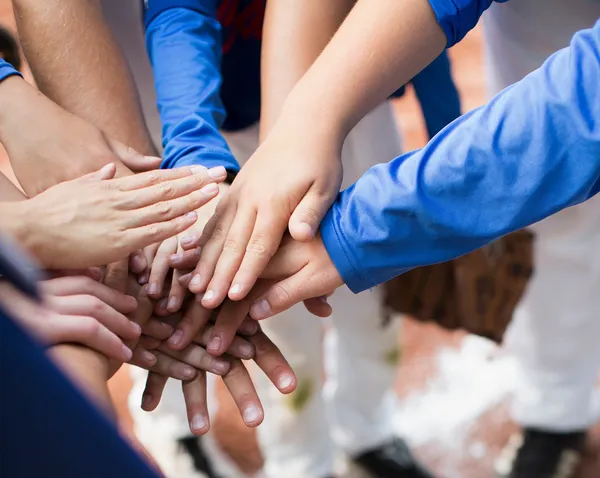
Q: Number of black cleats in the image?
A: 3